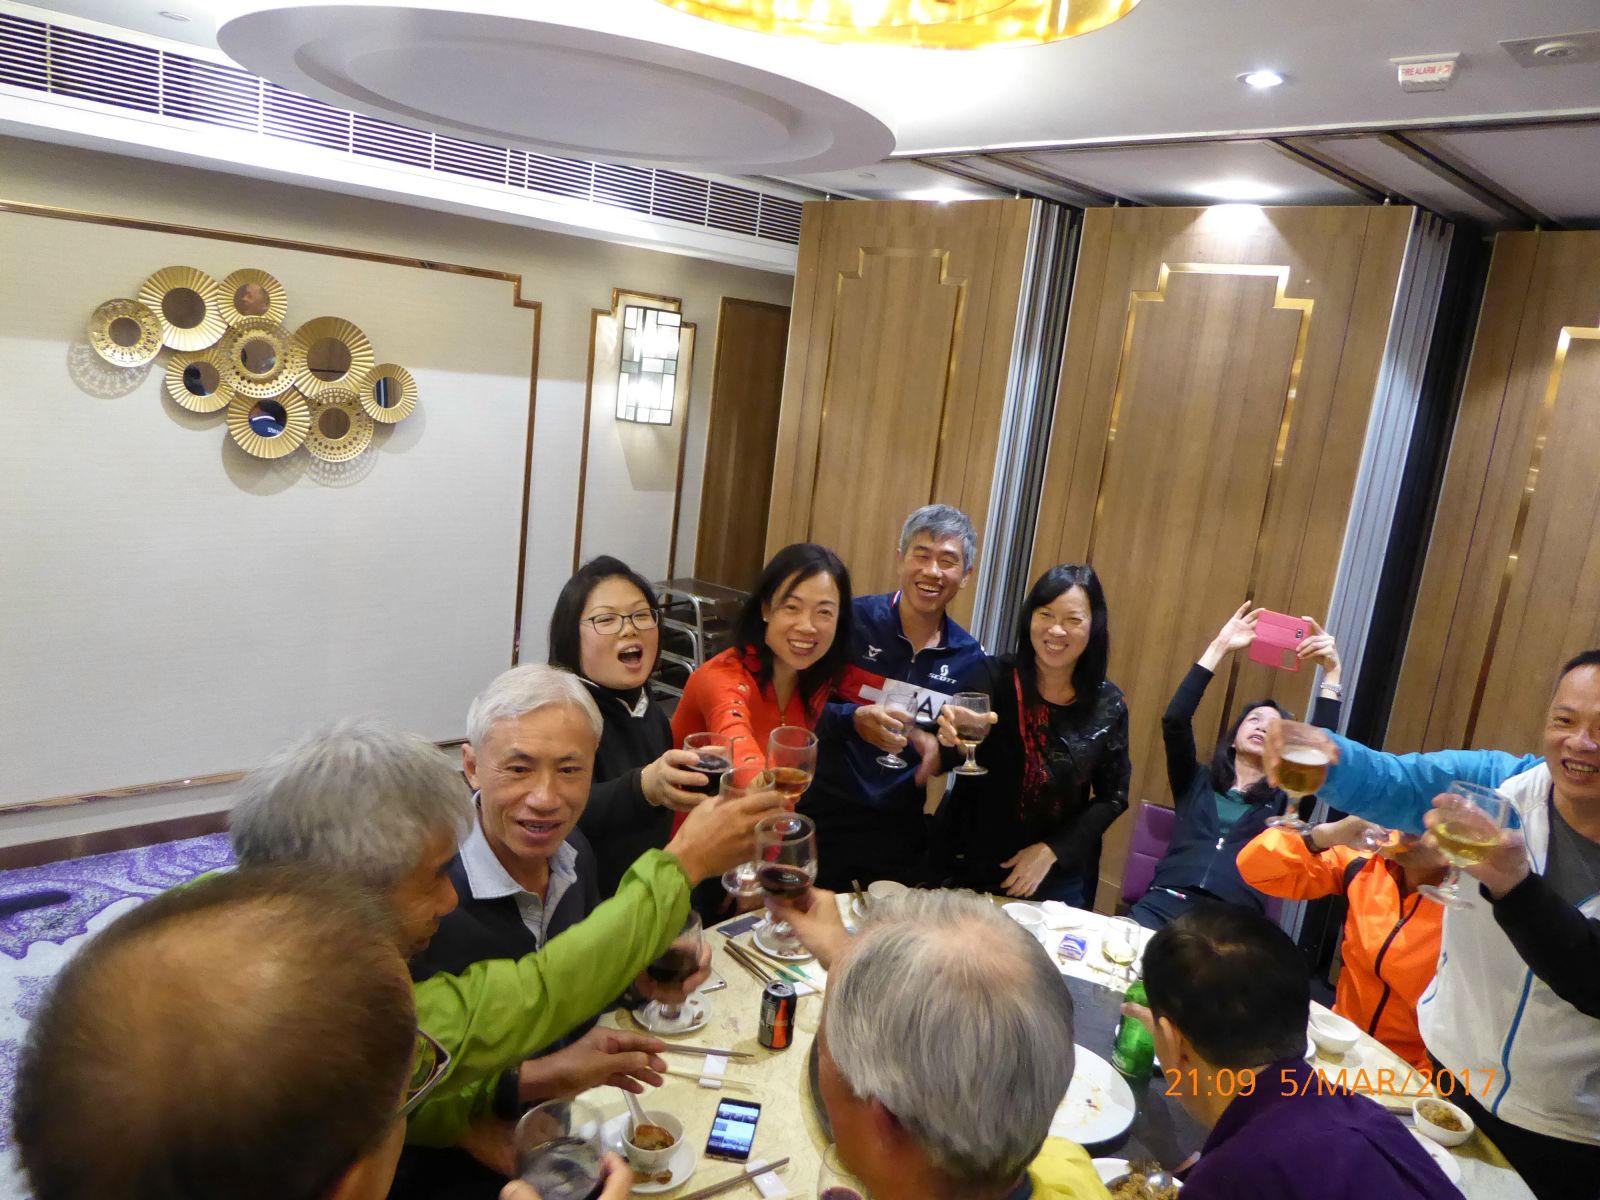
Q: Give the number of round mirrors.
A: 9